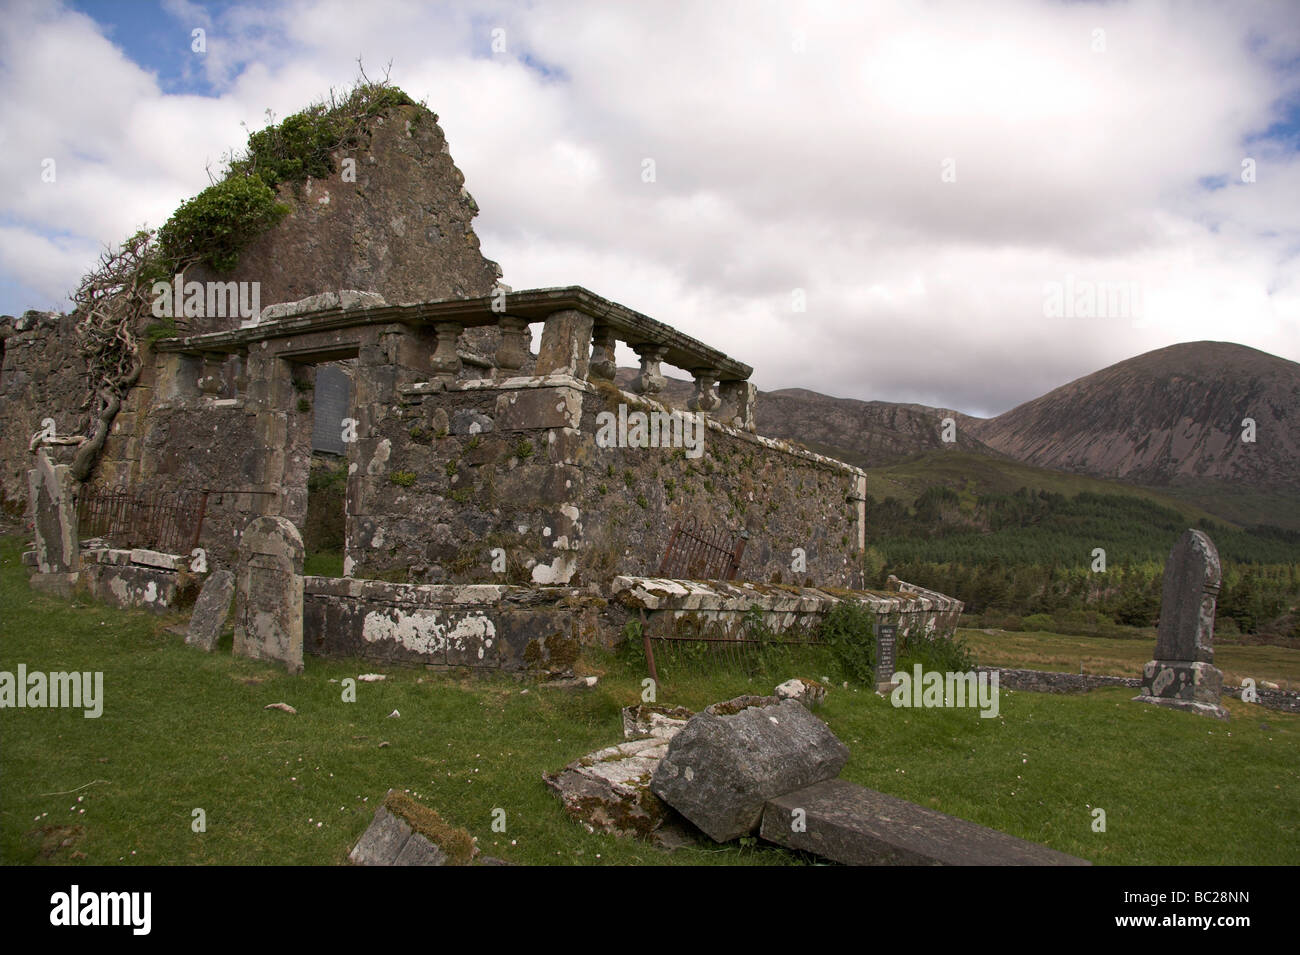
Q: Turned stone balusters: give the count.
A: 7